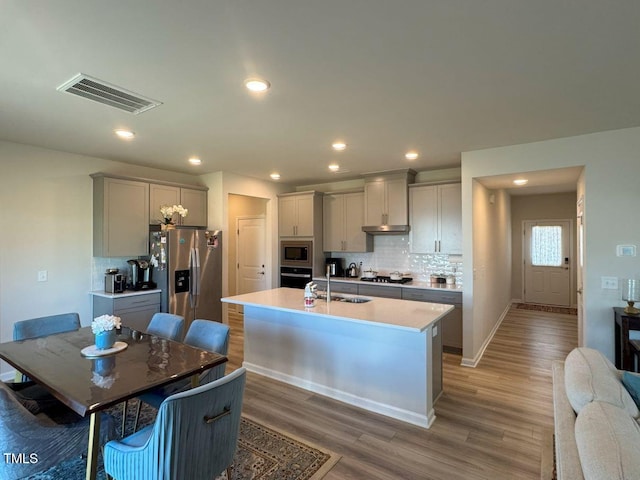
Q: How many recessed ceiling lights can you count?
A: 8